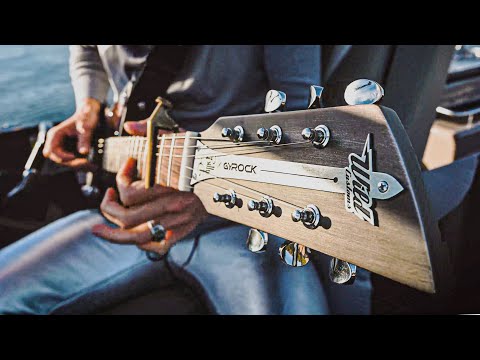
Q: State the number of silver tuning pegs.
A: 6